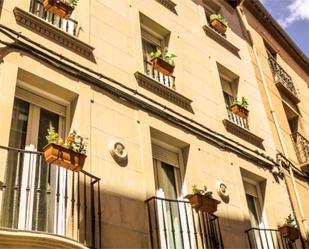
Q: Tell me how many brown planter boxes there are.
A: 7